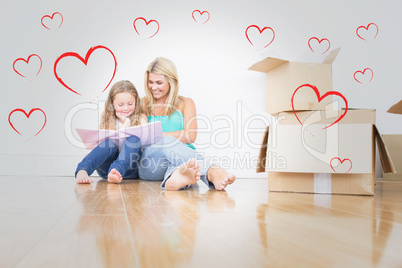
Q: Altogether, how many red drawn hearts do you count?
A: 12